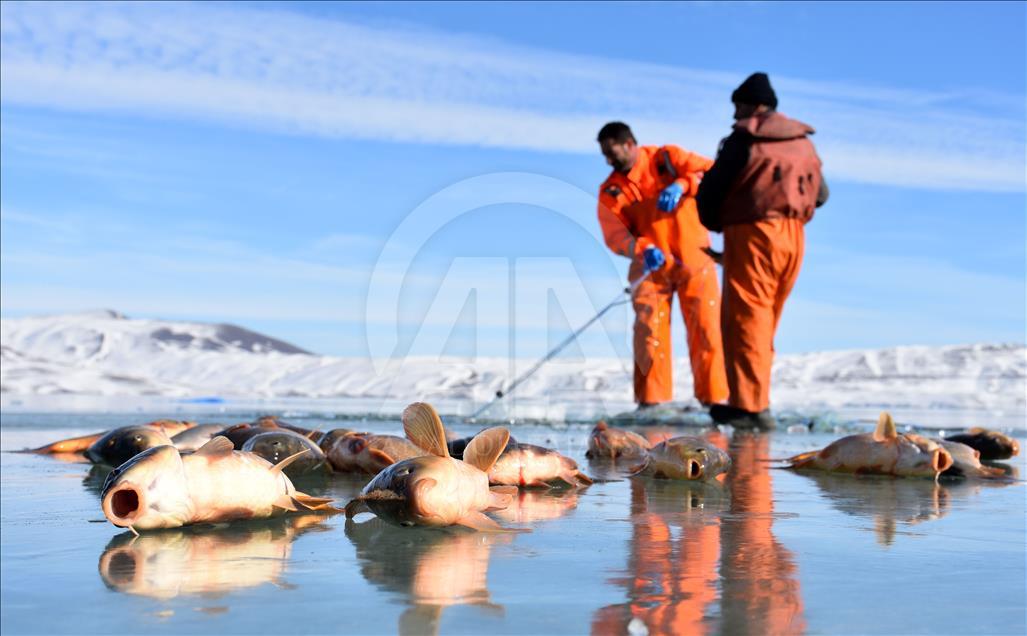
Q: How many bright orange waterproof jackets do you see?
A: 1